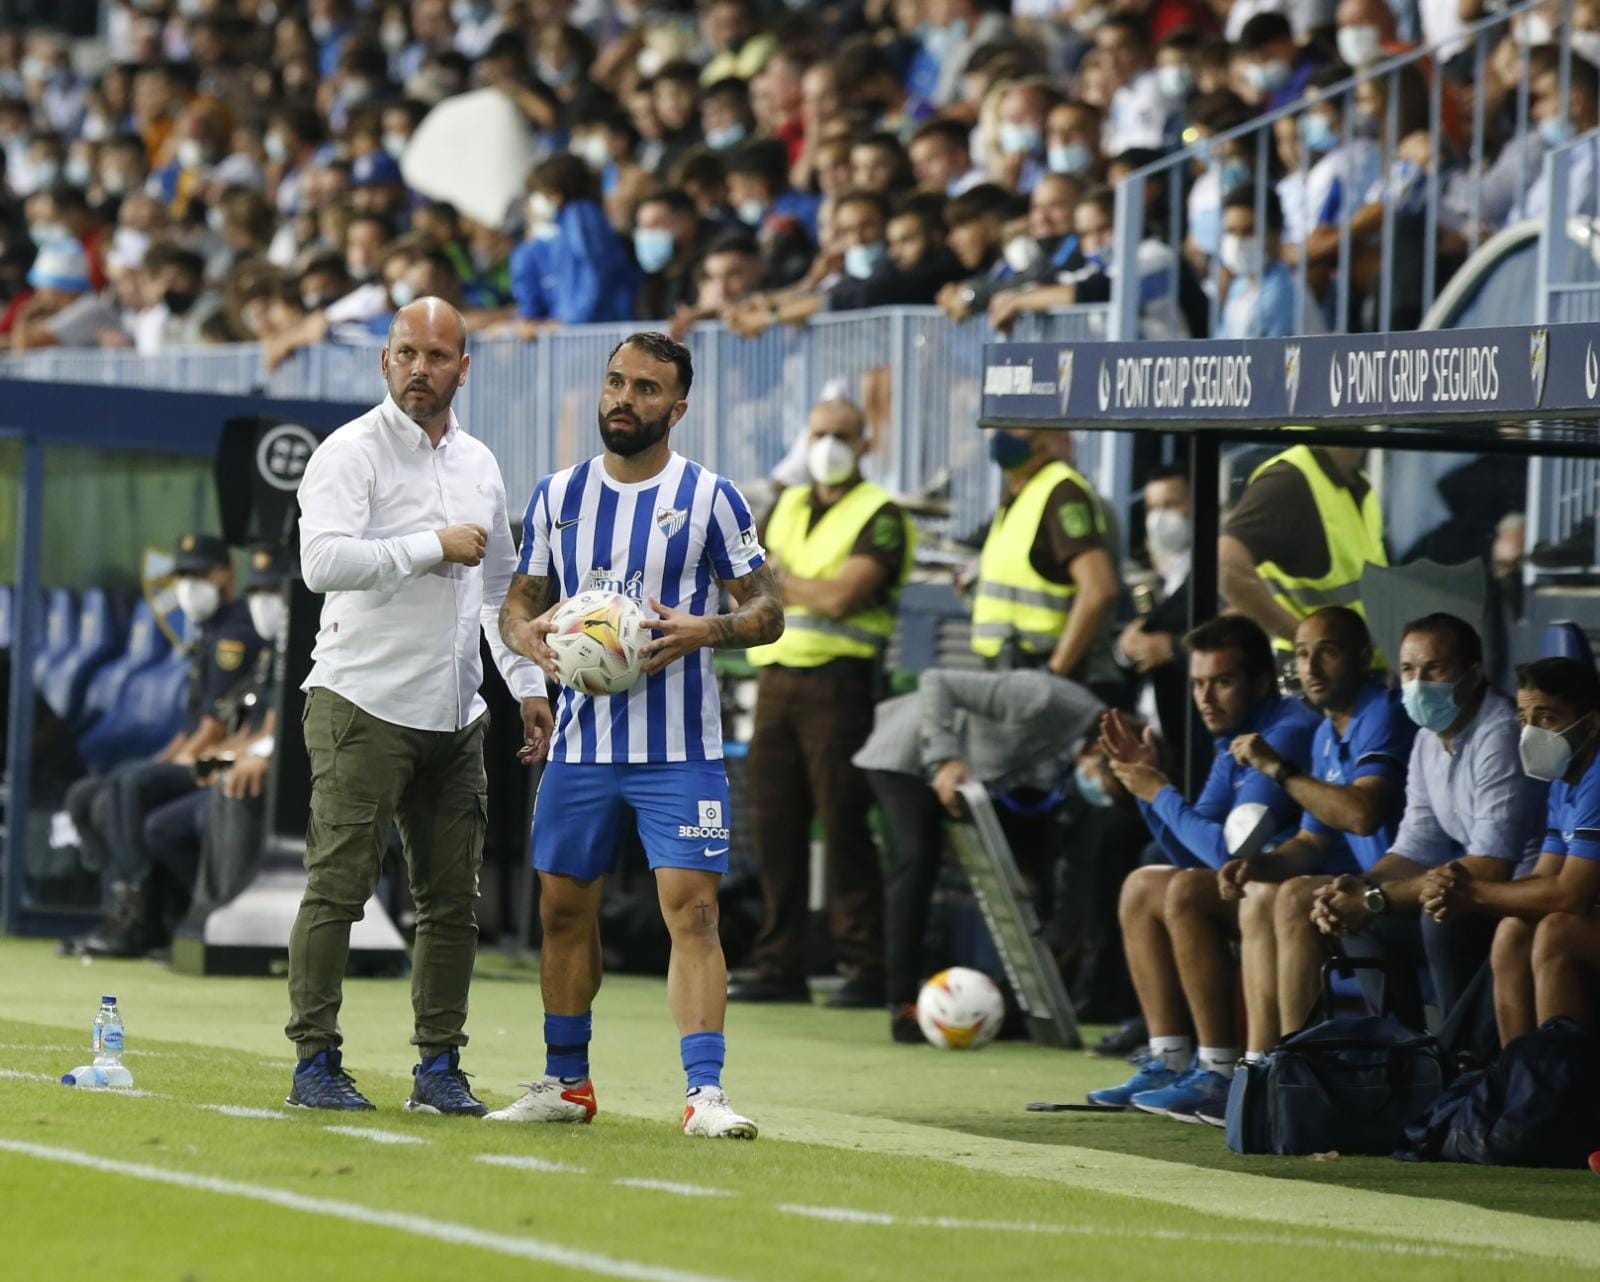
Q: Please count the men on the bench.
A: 4